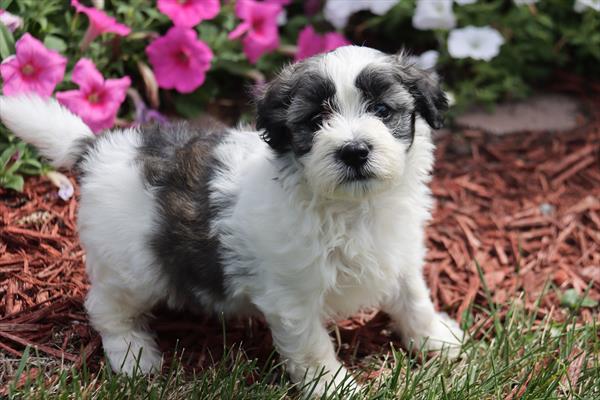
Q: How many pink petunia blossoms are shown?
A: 7